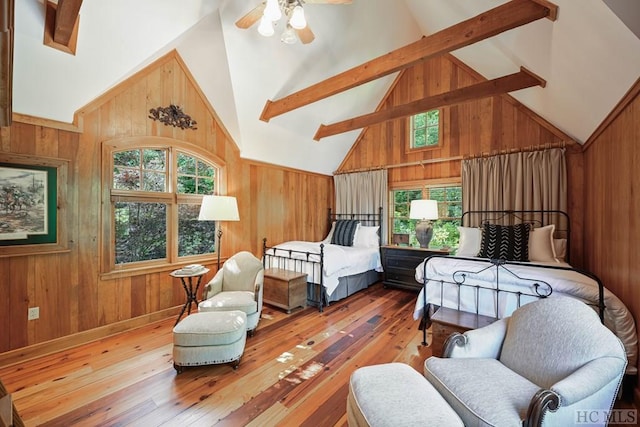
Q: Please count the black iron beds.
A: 2